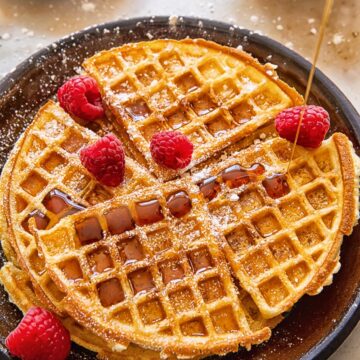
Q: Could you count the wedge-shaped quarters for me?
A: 4